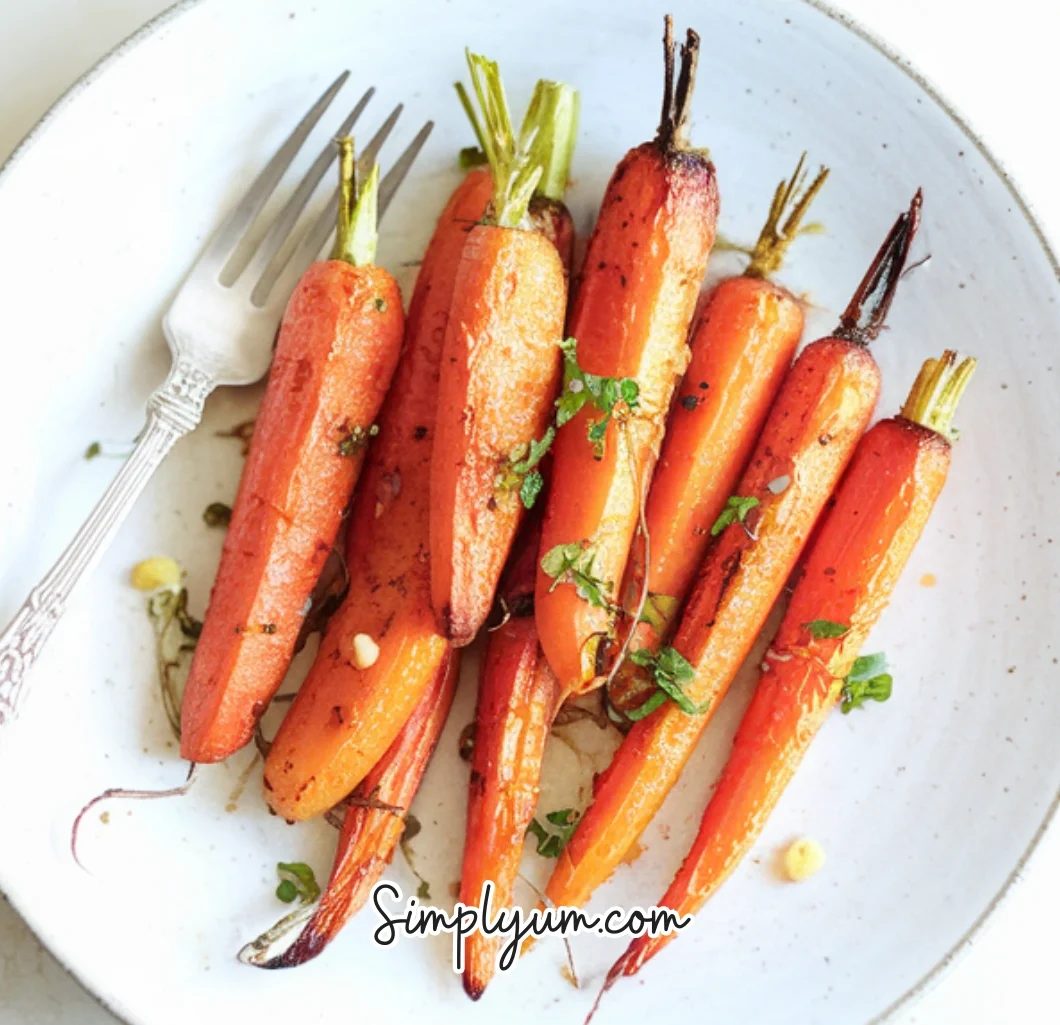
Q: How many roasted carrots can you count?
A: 9